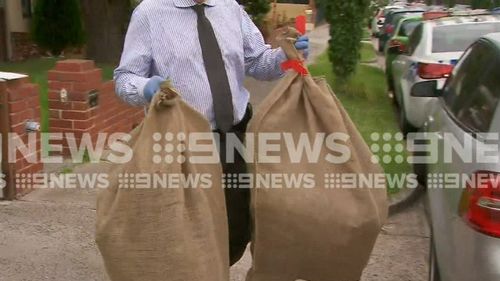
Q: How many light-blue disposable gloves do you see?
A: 2